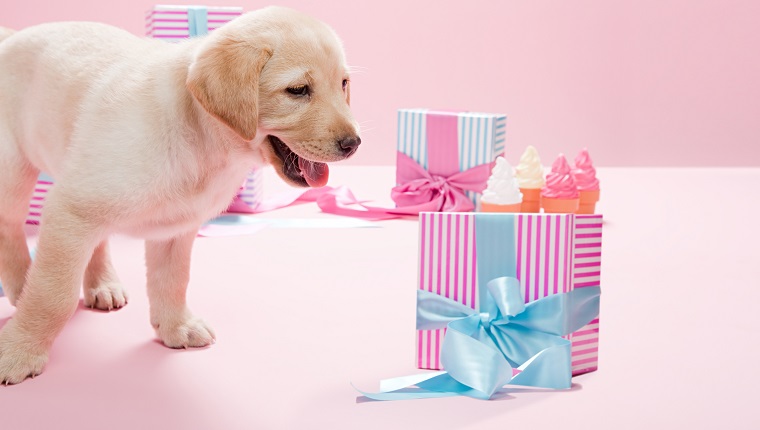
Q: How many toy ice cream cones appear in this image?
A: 4